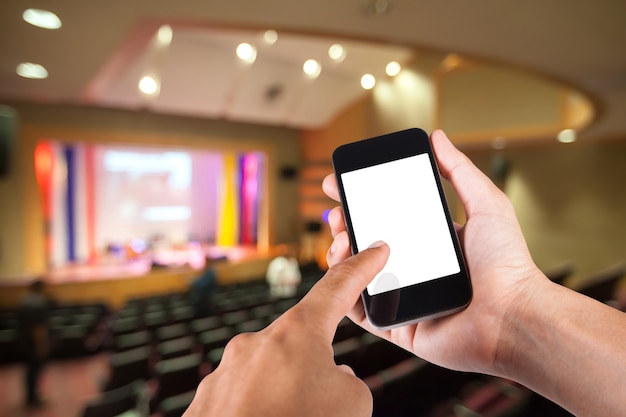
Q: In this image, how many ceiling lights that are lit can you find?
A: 11